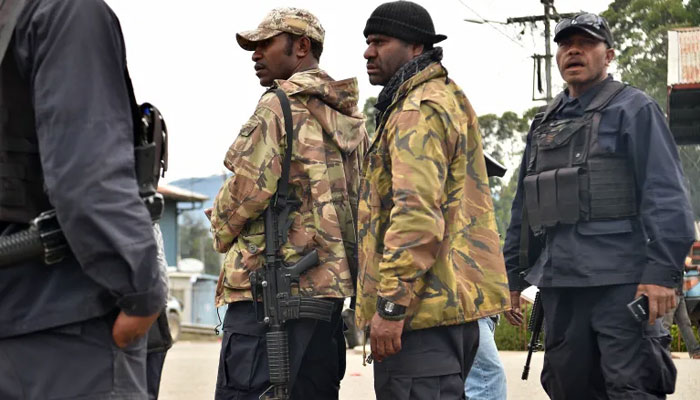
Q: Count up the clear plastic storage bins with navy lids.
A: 0